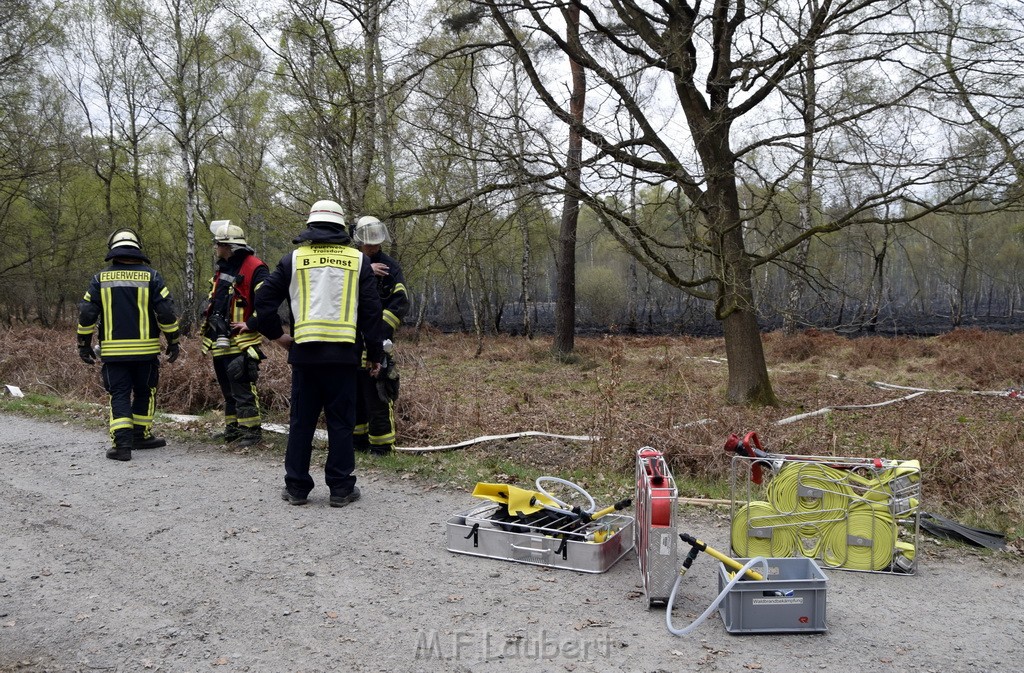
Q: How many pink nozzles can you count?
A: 0